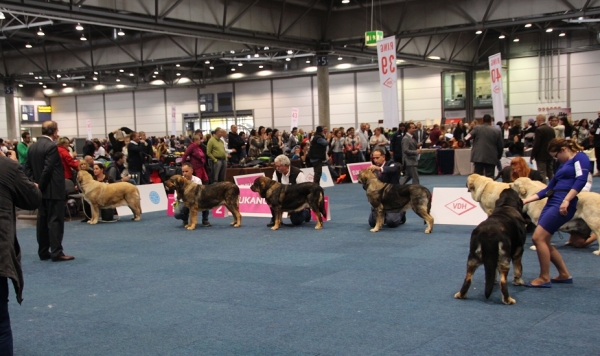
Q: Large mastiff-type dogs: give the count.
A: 7